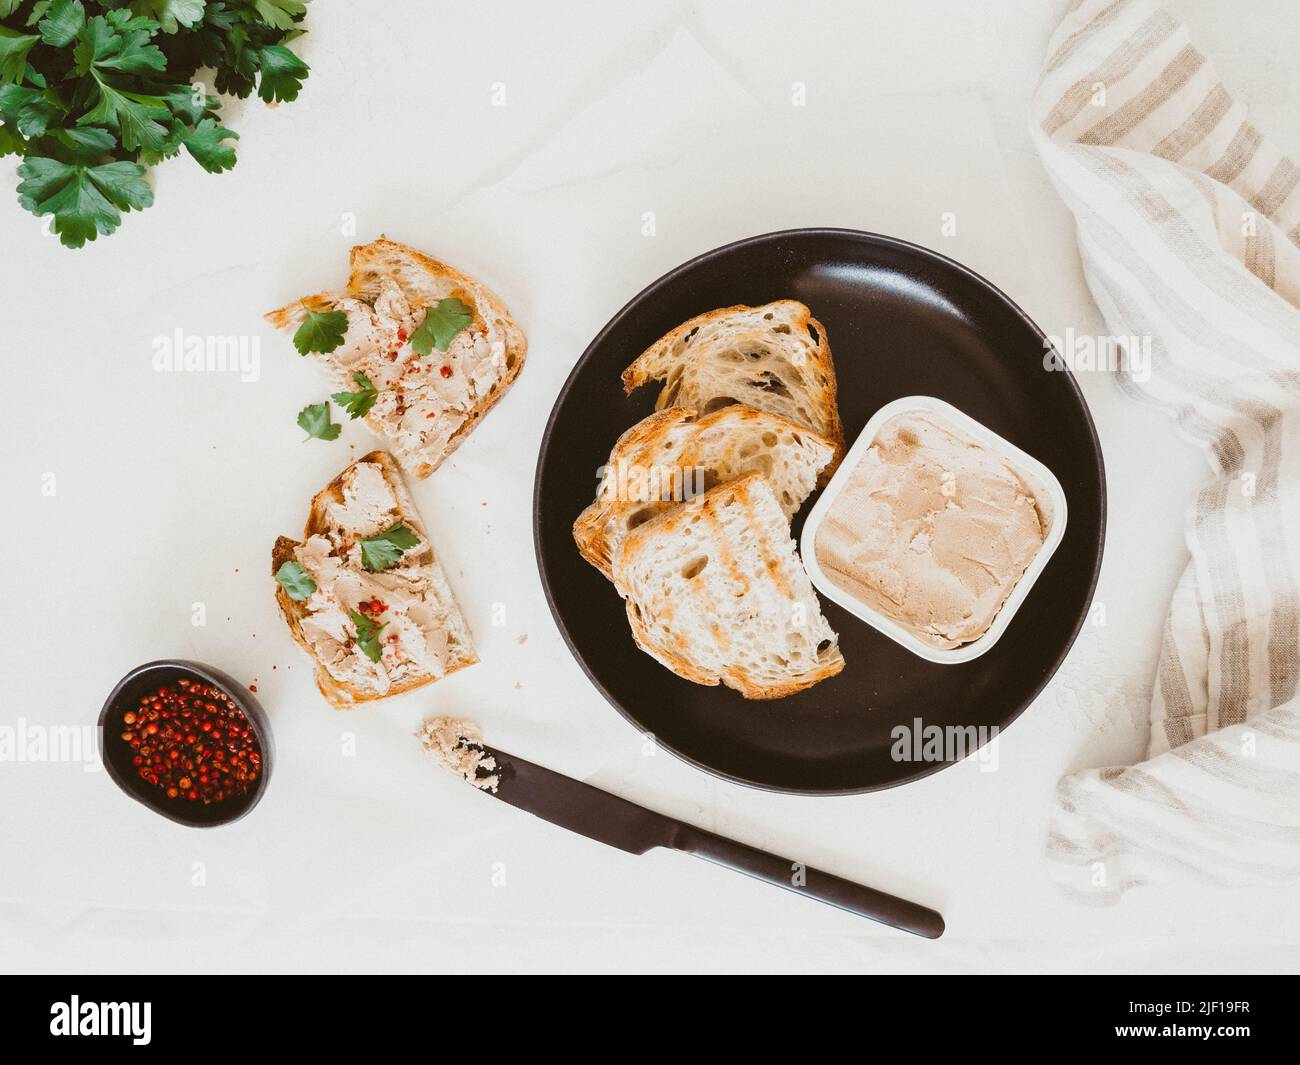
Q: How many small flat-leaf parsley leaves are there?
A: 7